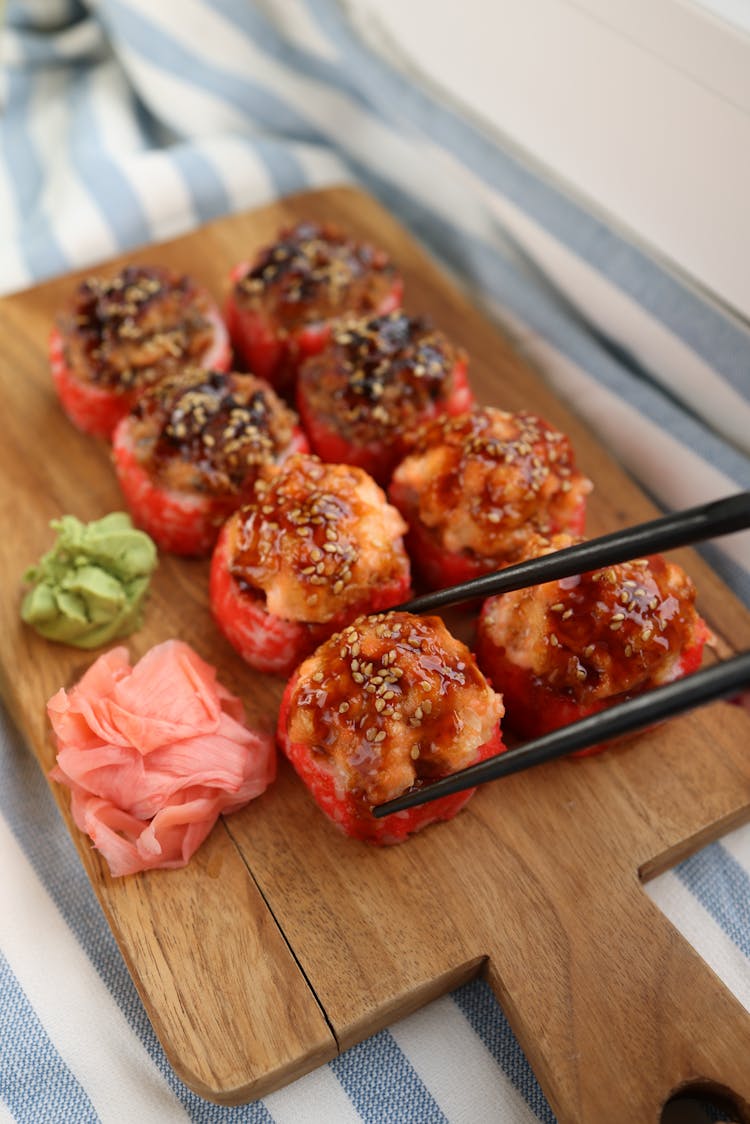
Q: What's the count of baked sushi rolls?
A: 8